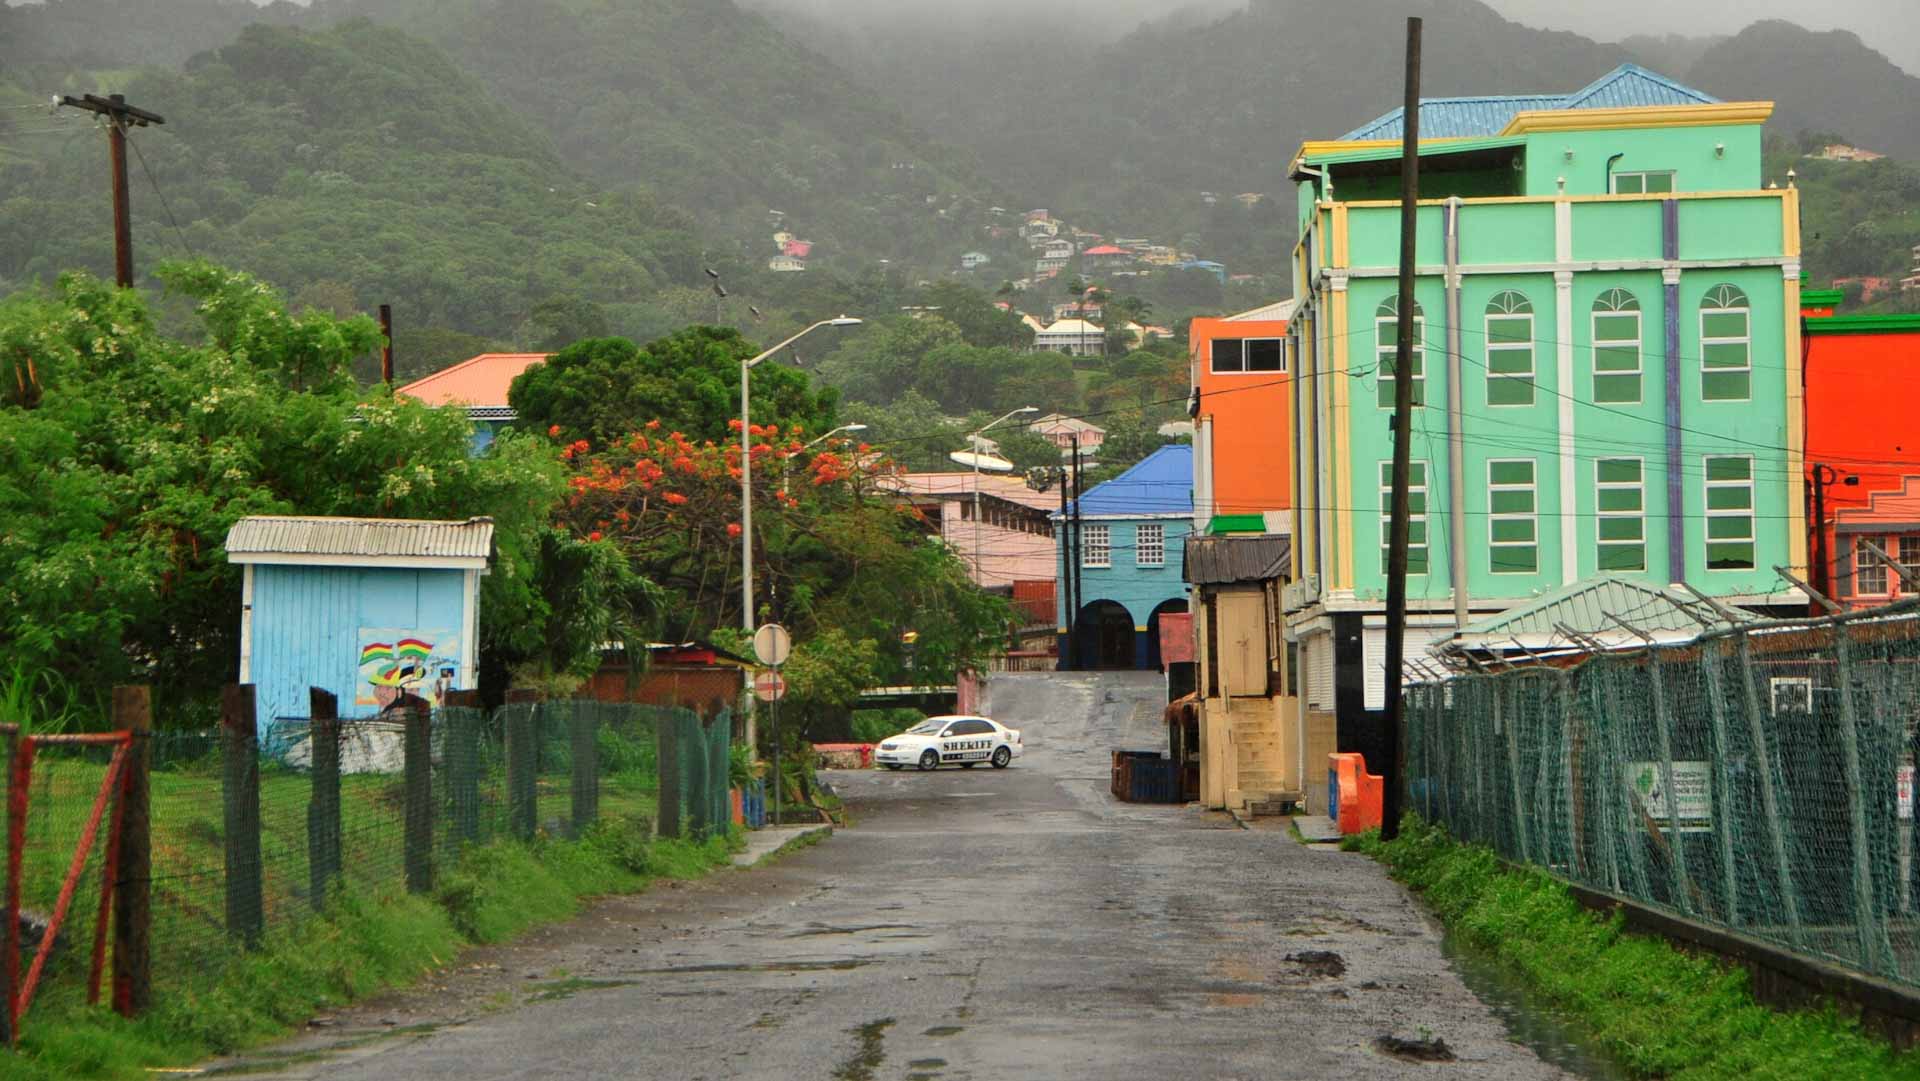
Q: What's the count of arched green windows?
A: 4